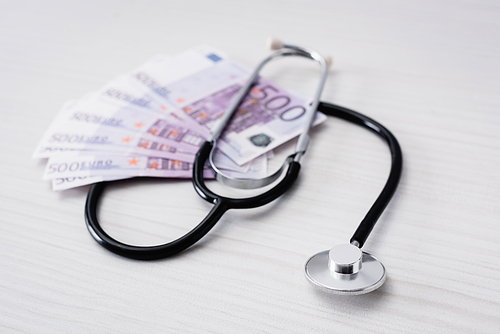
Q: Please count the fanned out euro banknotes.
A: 7